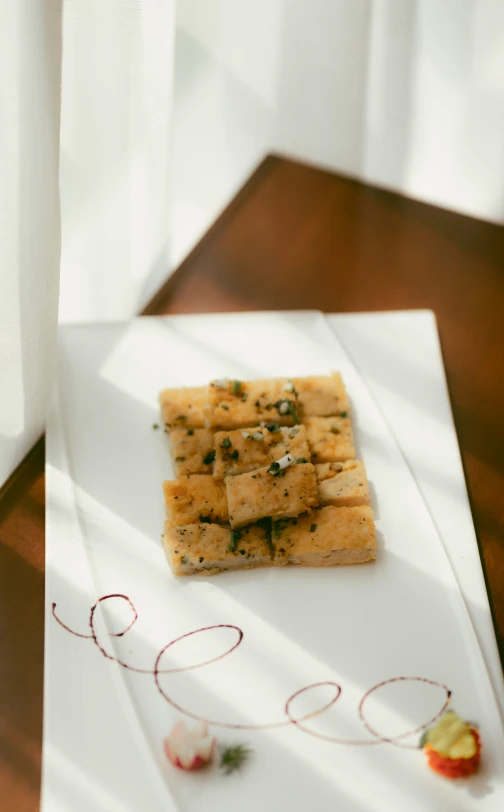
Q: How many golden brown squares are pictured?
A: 11